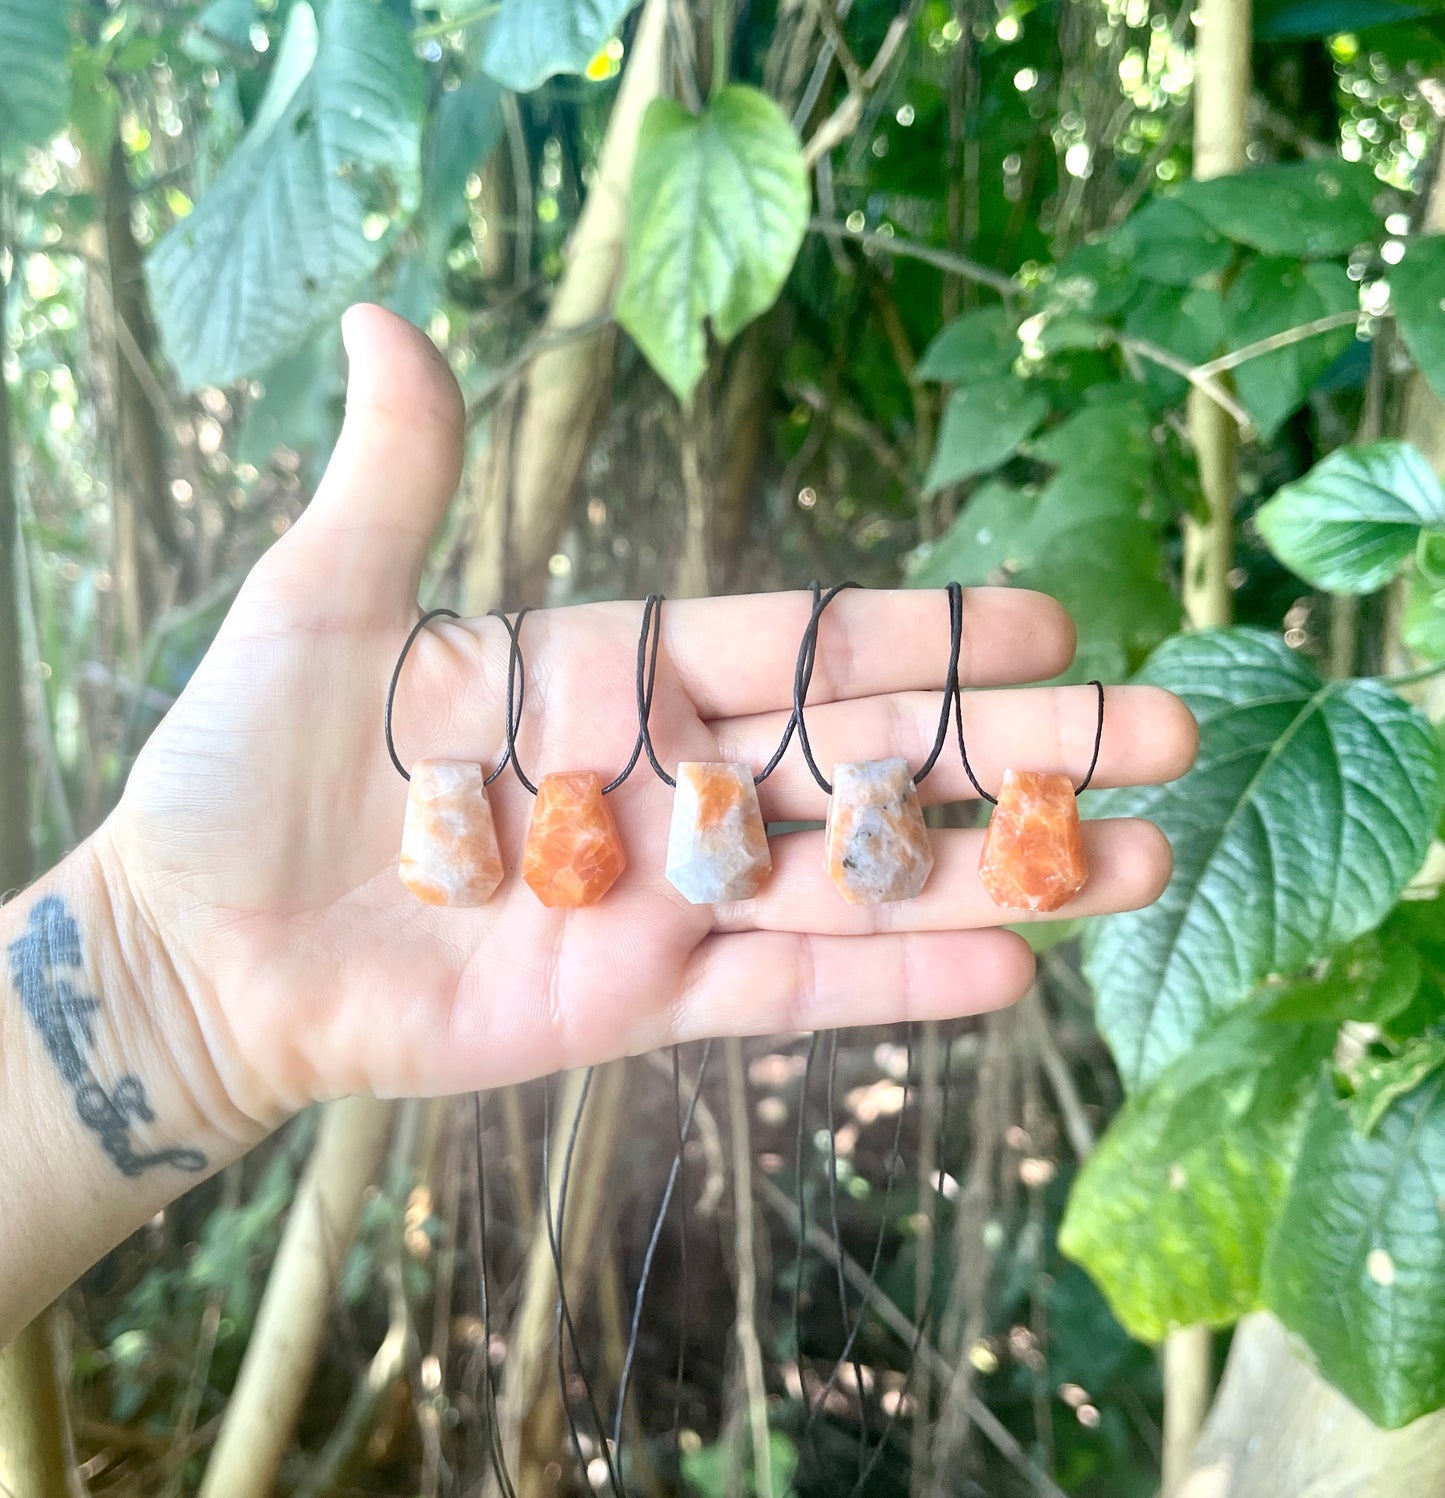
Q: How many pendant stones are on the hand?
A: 5